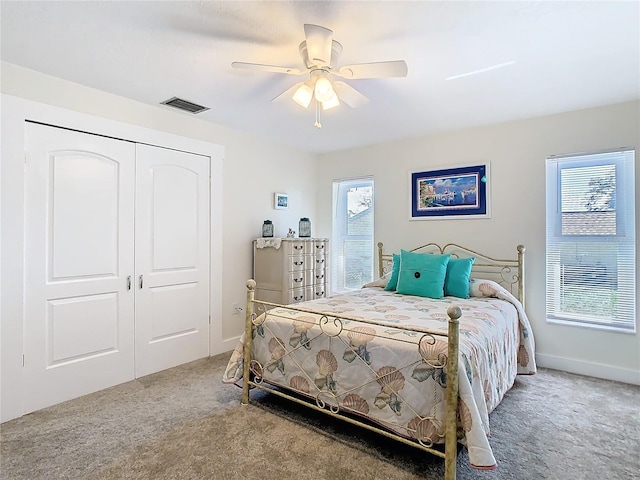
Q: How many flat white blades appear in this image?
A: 5